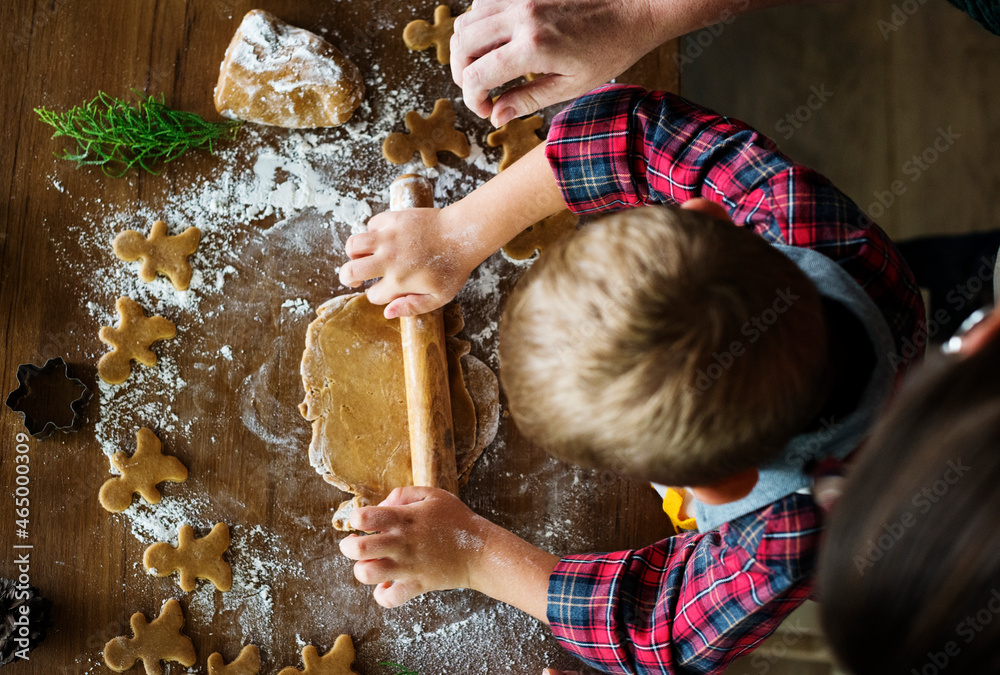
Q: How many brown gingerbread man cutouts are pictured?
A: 11